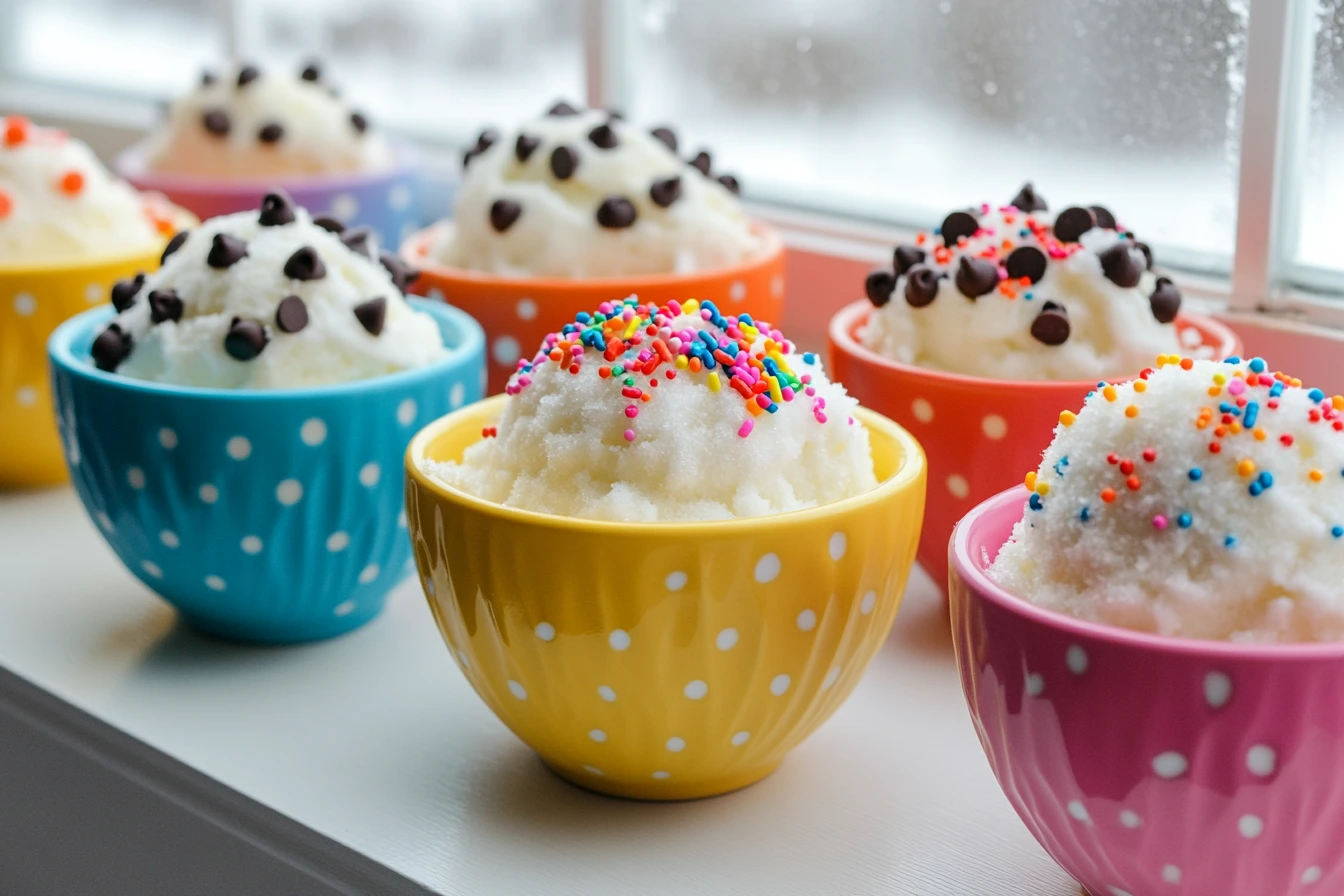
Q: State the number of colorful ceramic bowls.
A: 7